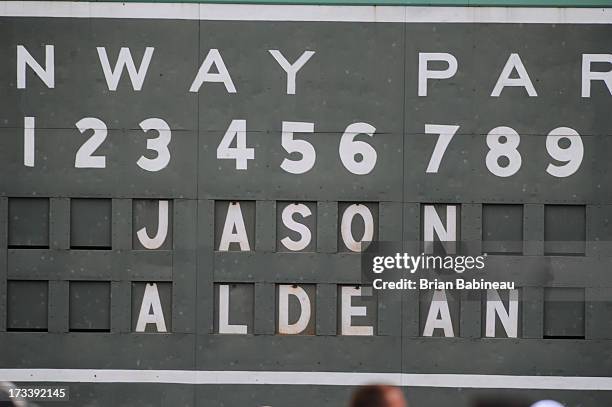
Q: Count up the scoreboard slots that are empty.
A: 7